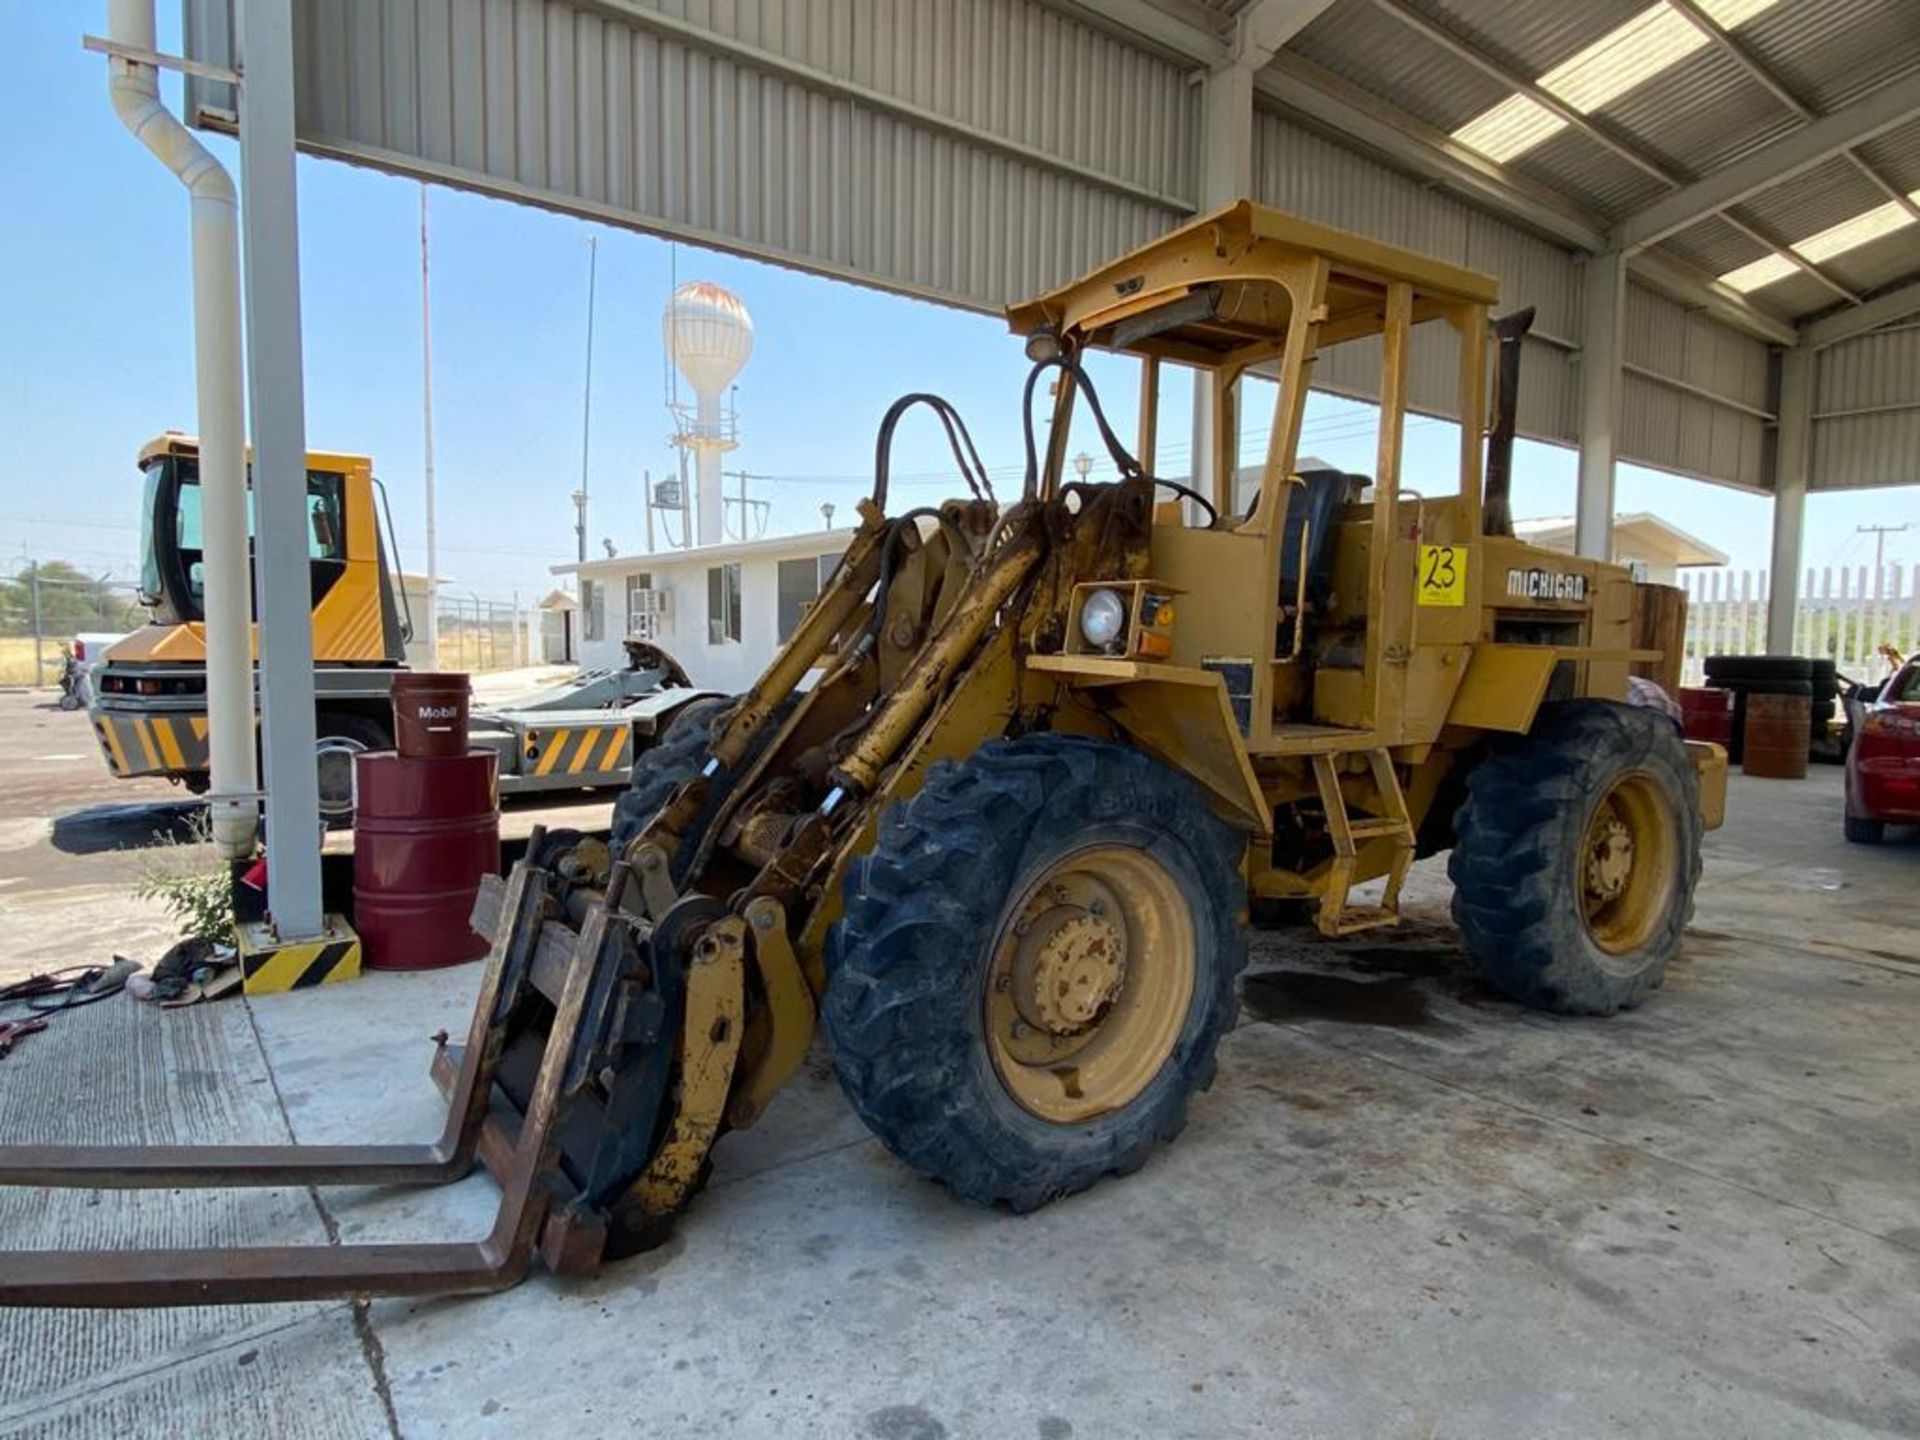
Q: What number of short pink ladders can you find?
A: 0